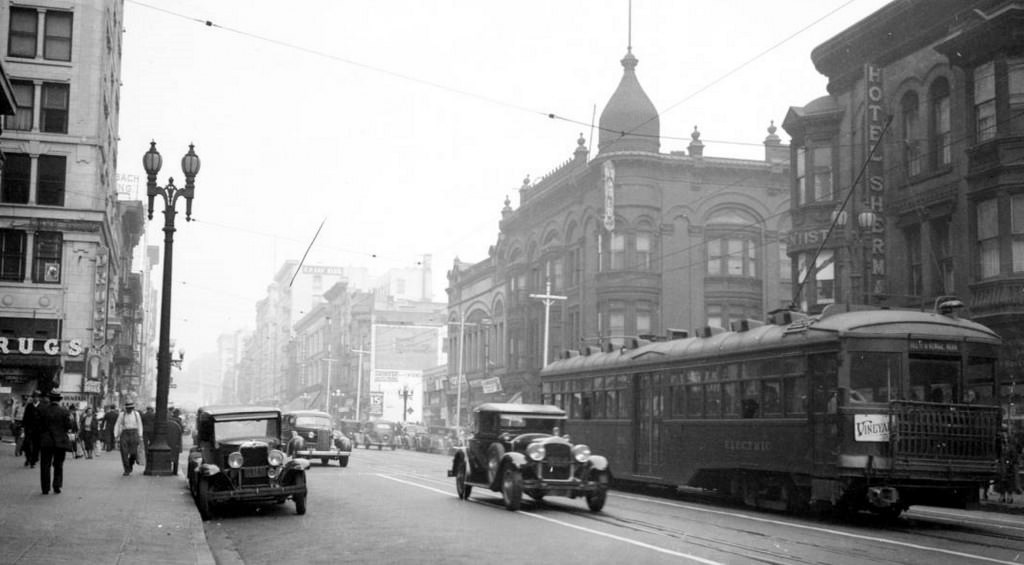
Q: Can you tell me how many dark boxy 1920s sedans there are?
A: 2